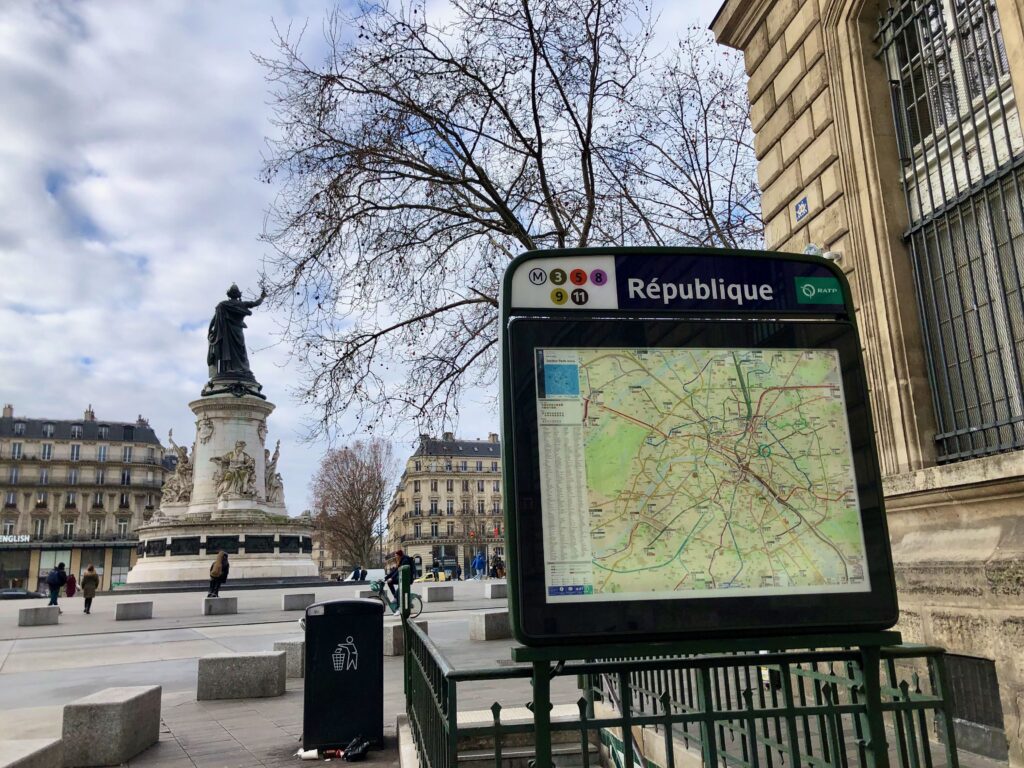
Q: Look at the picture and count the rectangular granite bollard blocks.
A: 13